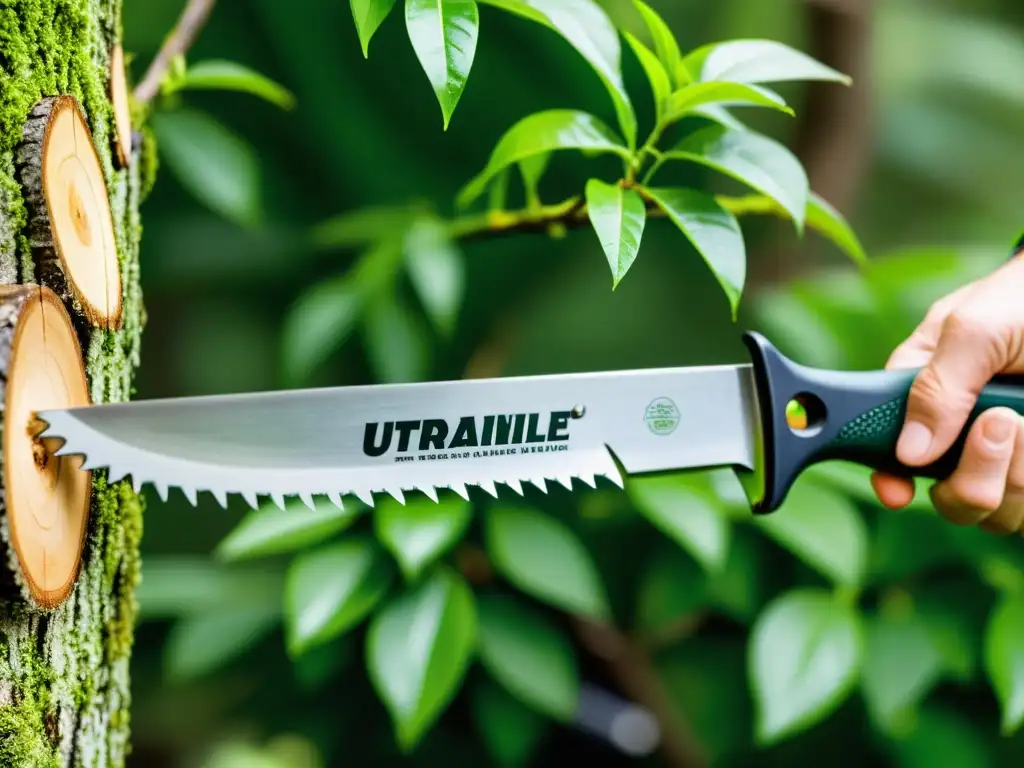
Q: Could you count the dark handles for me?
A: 1